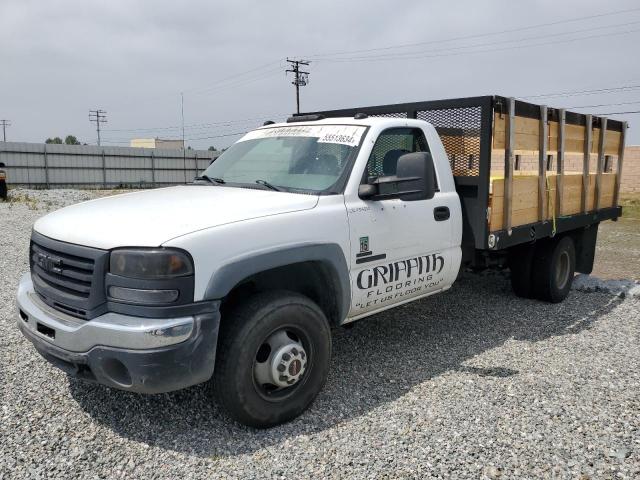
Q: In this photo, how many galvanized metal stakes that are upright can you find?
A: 6